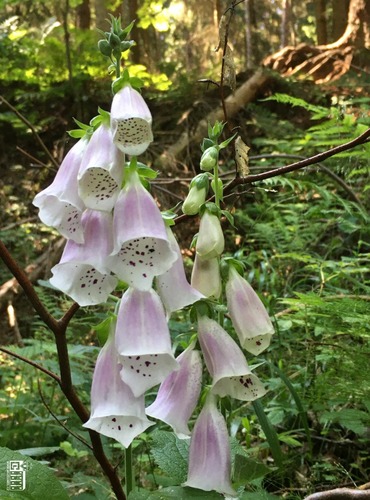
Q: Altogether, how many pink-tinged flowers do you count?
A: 12